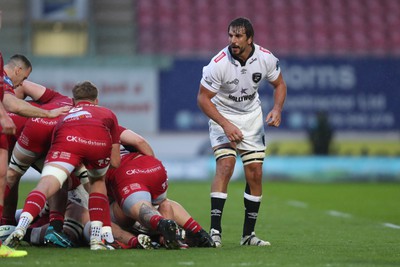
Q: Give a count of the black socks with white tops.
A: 2